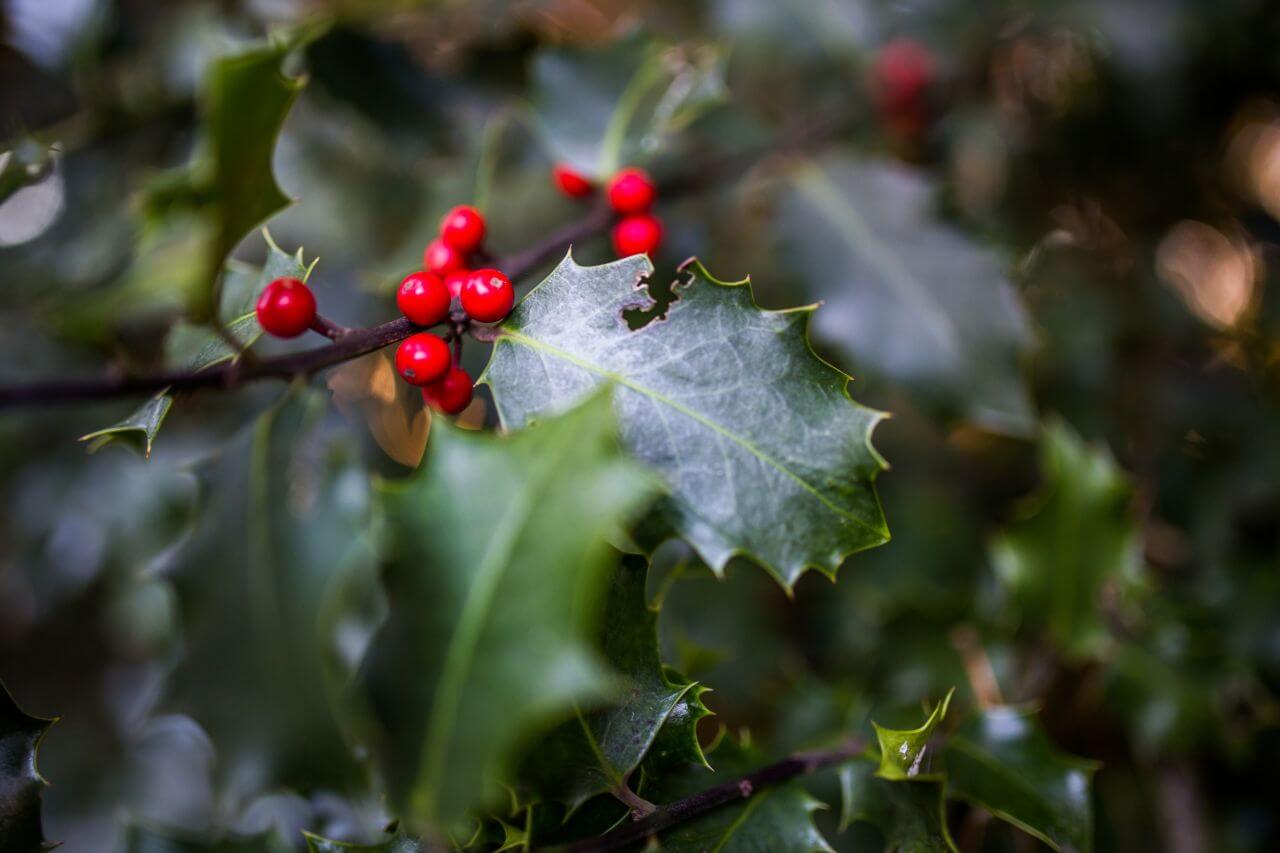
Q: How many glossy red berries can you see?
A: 11